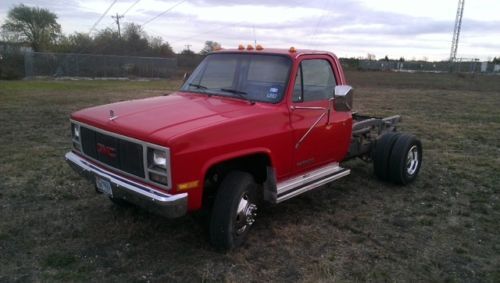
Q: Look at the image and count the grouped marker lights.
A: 3